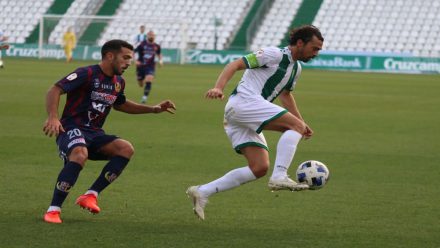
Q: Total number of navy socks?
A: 3